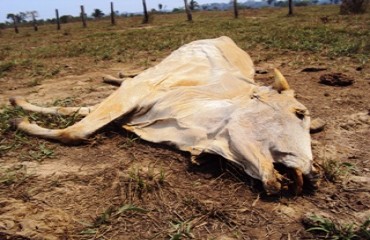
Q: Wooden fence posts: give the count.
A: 9